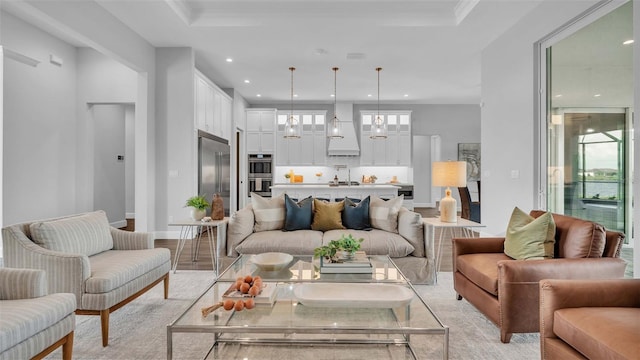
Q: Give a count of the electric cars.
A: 0